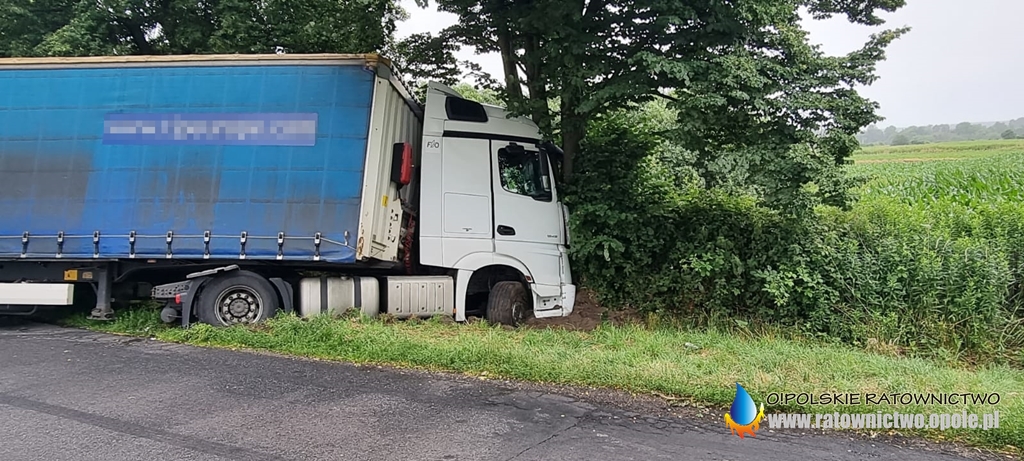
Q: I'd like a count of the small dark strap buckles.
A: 9